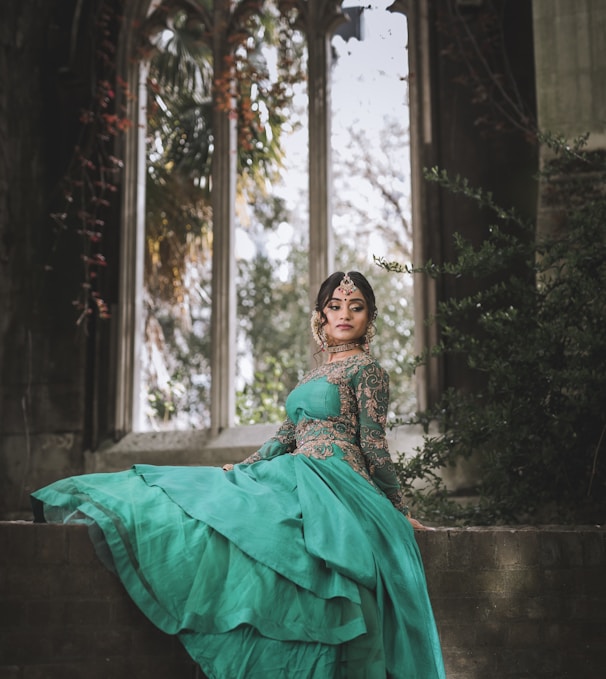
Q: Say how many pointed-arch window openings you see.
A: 3